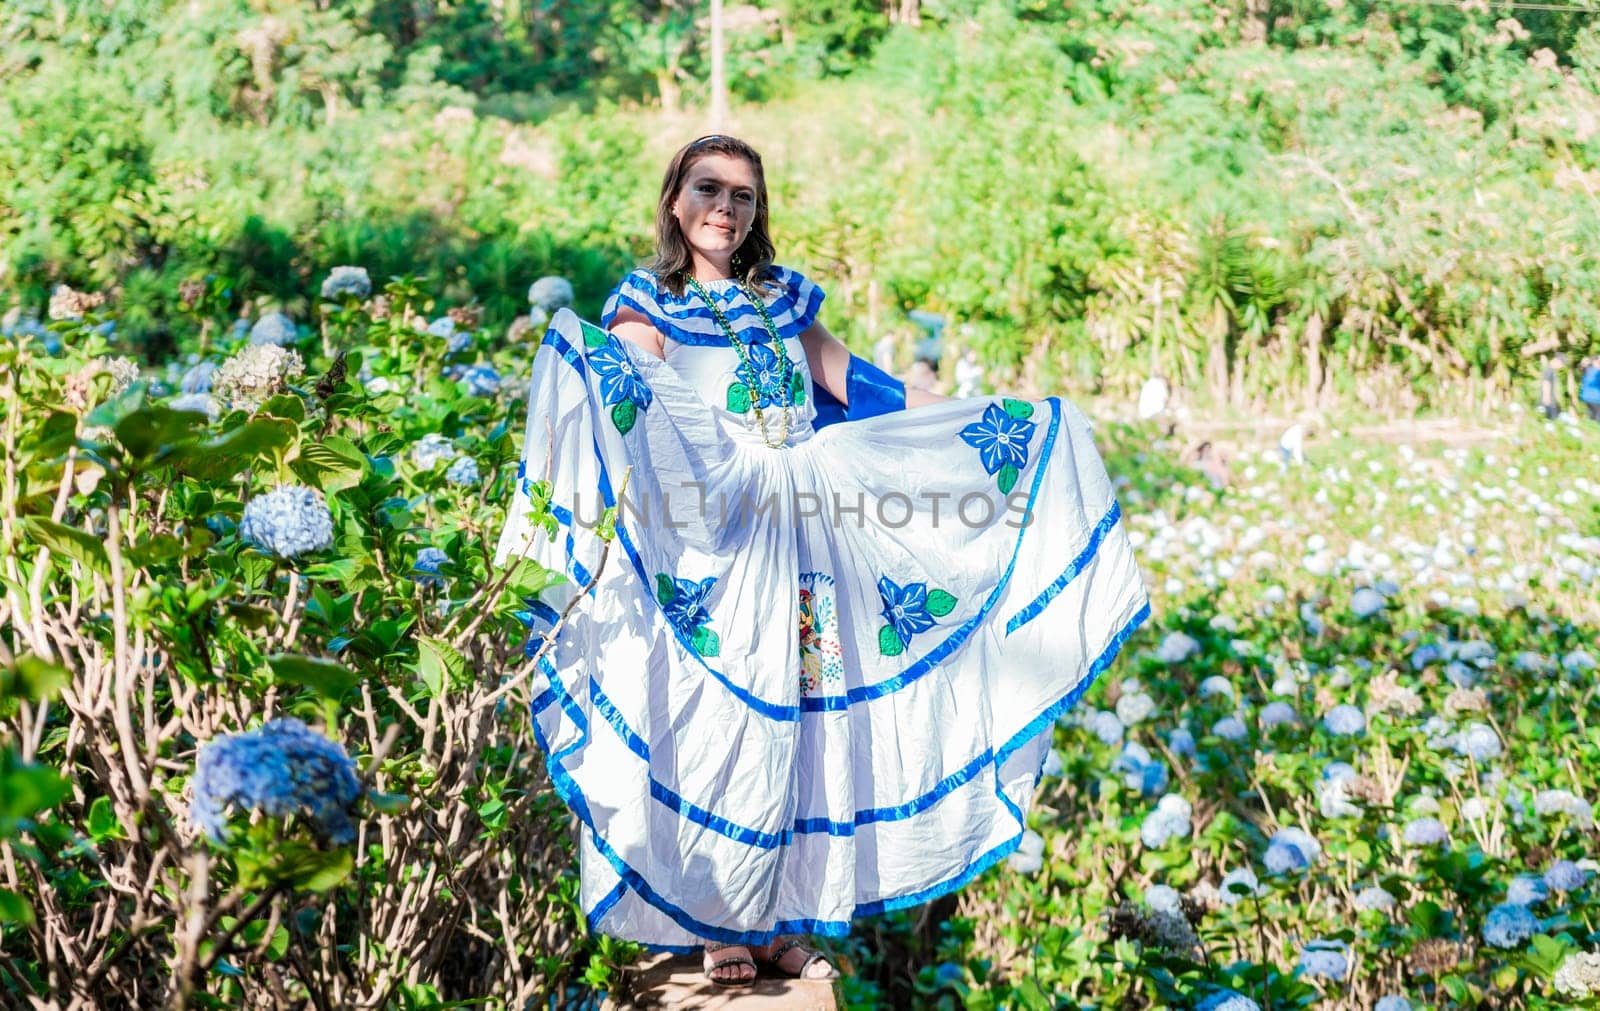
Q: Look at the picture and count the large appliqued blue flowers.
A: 5